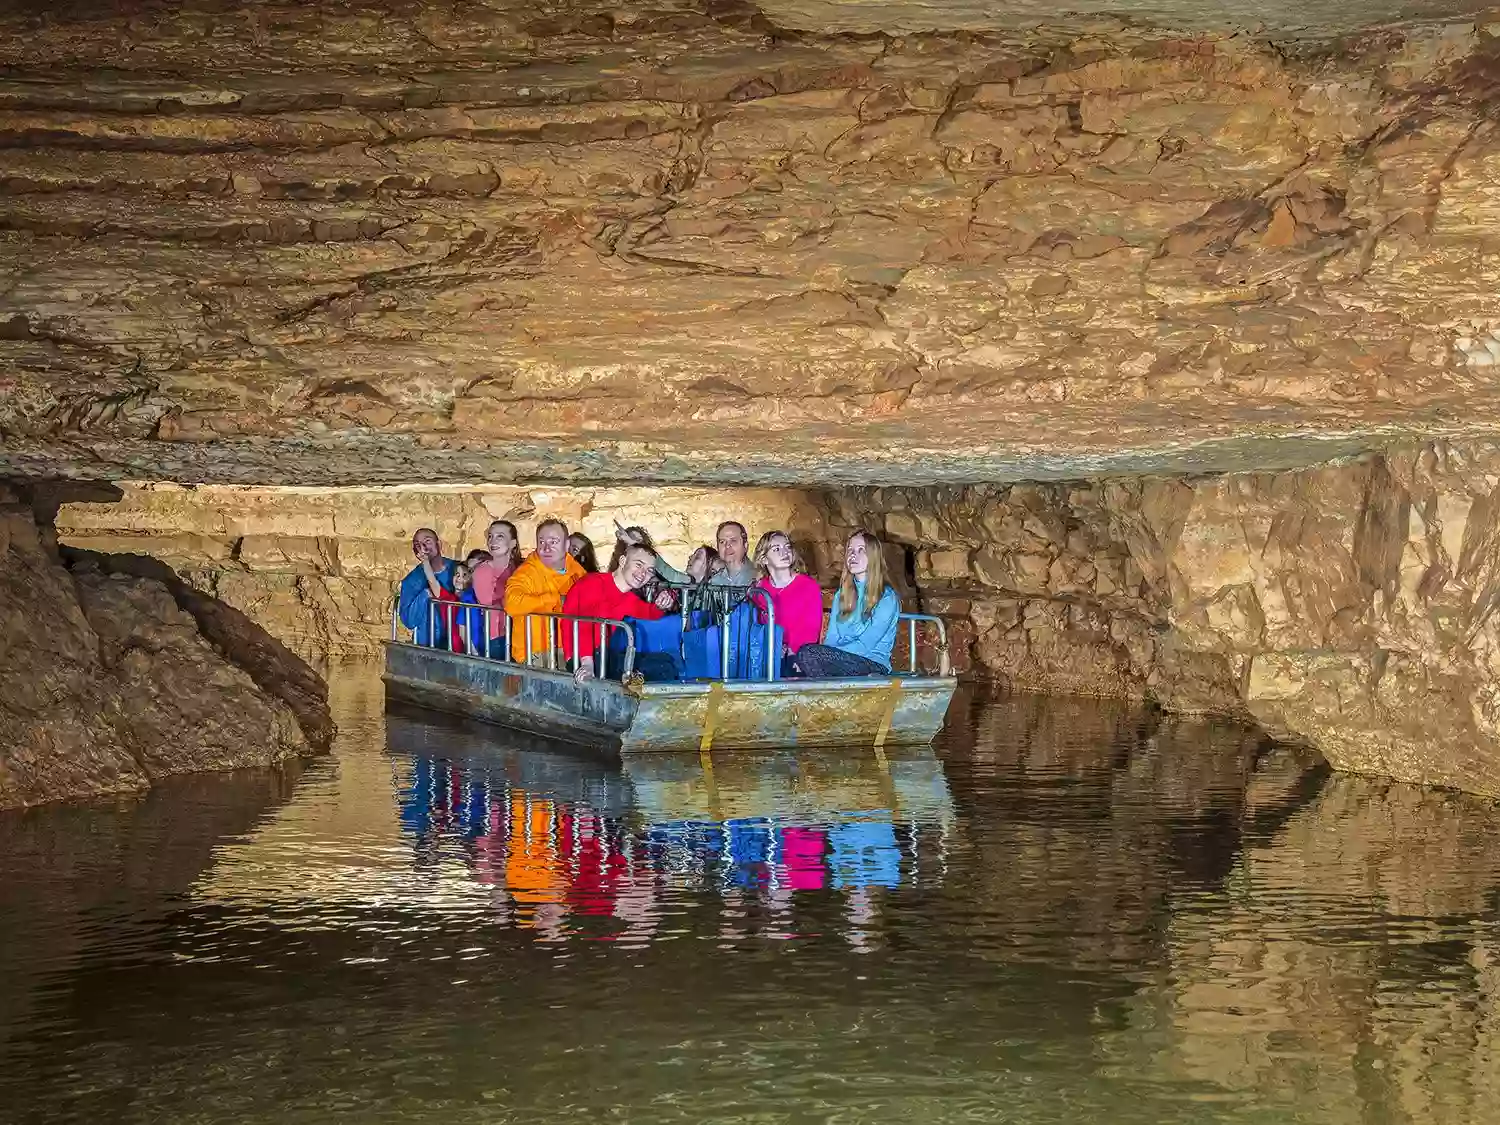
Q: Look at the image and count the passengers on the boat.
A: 12